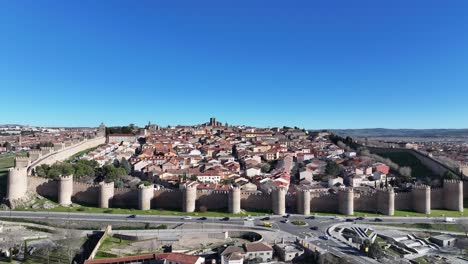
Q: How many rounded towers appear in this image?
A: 12